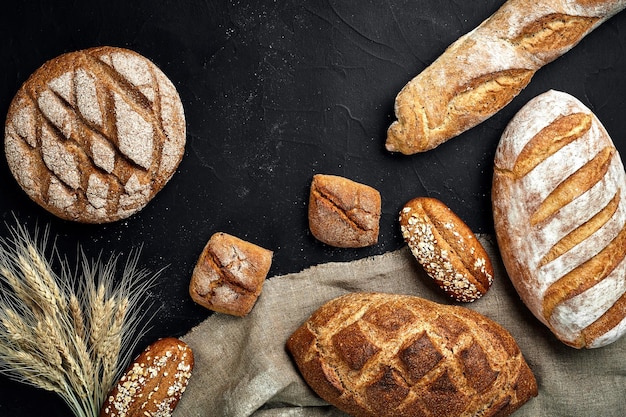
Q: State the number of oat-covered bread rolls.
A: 2